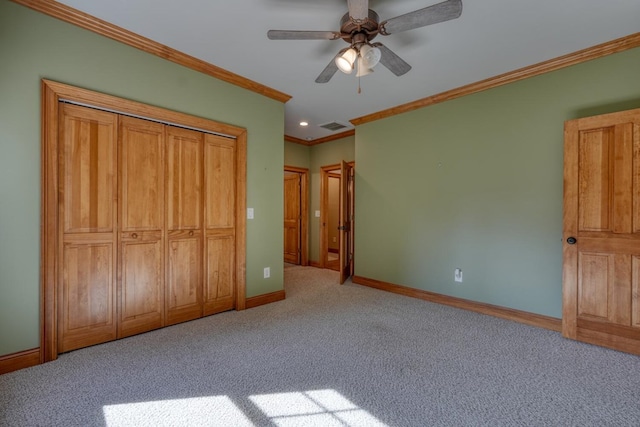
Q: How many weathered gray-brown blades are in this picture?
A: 5